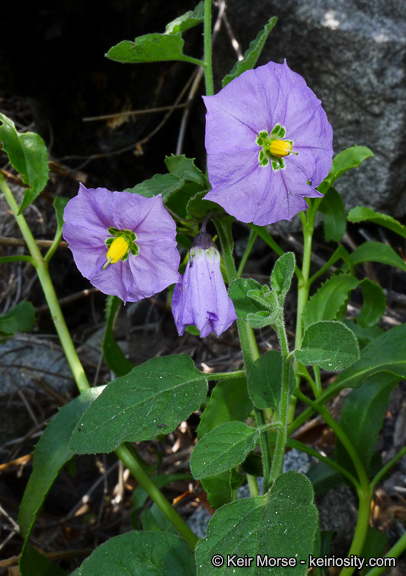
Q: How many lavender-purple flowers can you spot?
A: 3